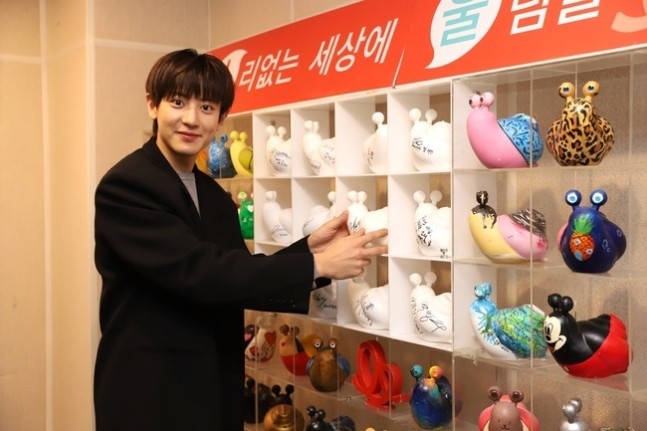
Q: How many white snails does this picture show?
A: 11